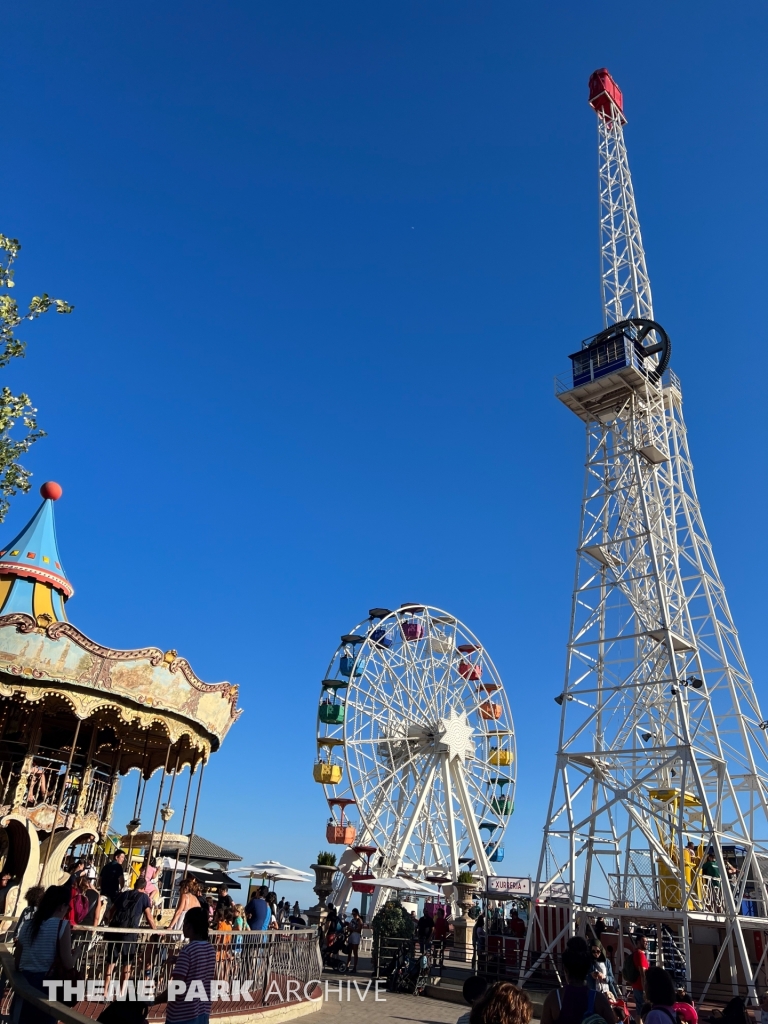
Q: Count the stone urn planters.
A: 2